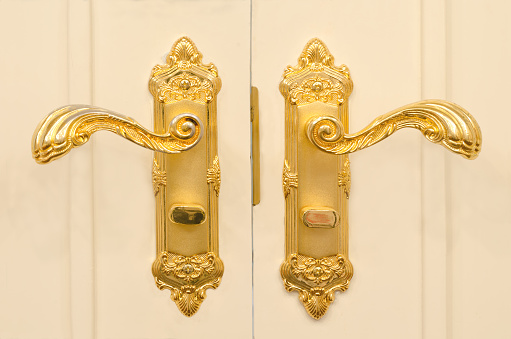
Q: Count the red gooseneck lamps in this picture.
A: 0